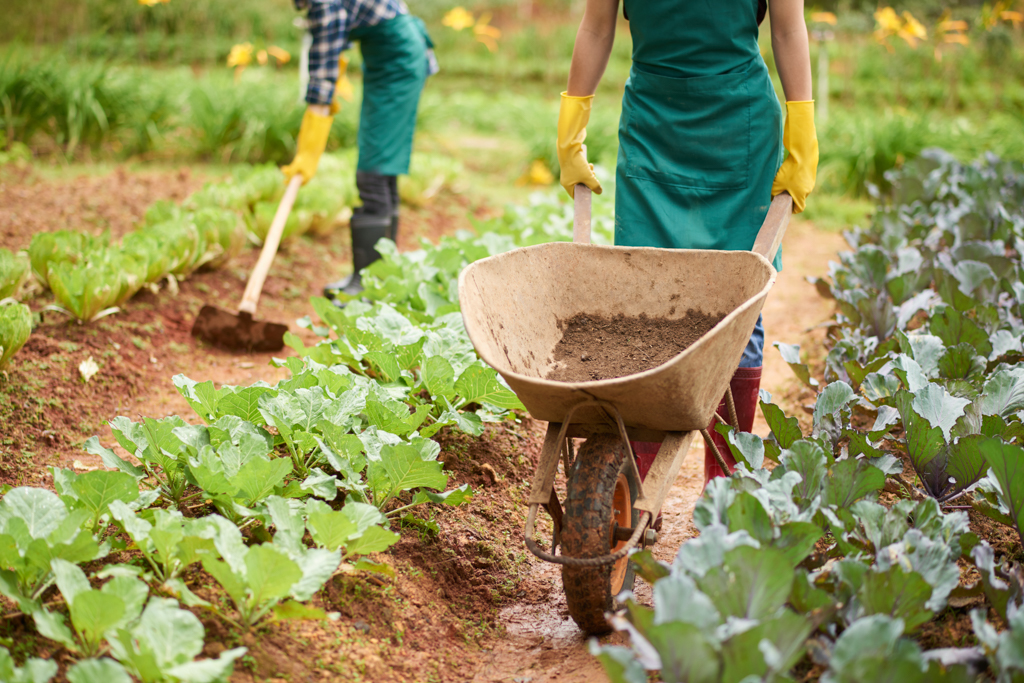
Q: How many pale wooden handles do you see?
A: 3